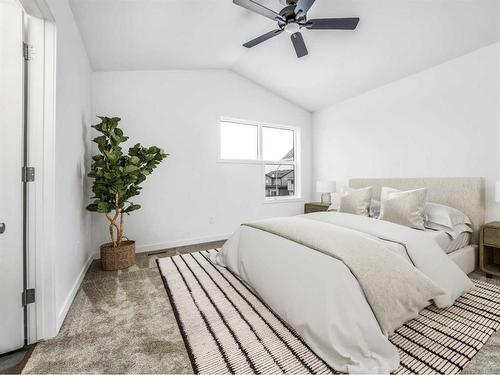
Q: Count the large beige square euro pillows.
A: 2